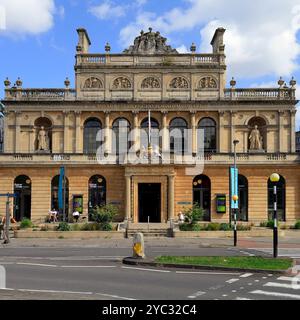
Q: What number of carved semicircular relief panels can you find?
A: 5